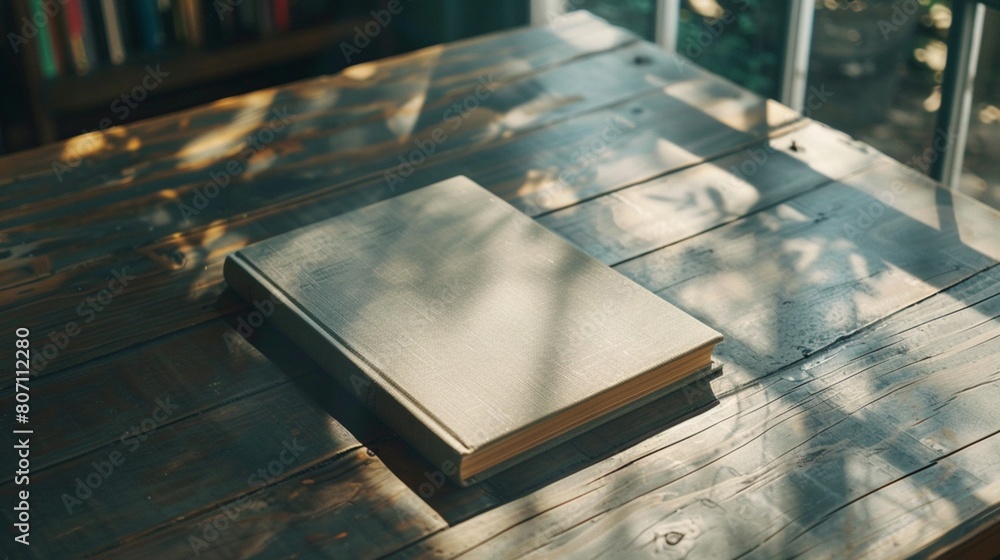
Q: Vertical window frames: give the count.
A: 4